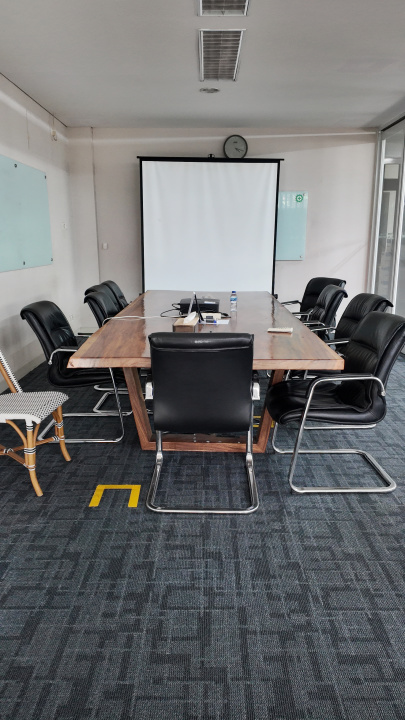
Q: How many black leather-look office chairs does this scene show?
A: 9